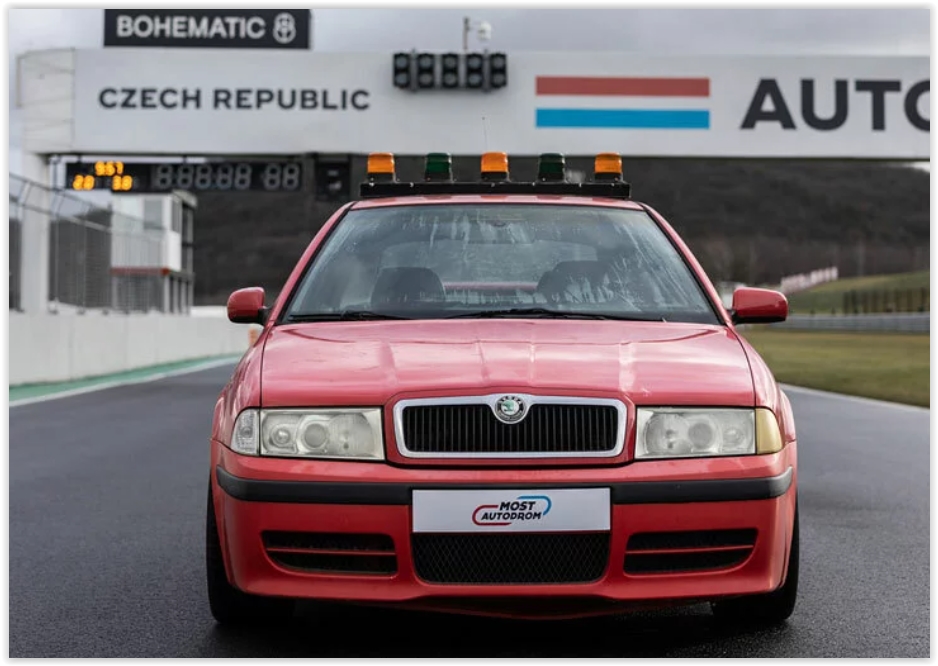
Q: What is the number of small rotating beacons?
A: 5